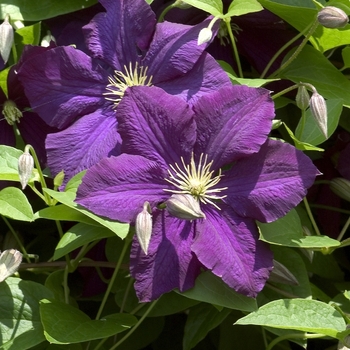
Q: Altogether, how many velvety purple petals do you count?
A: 11